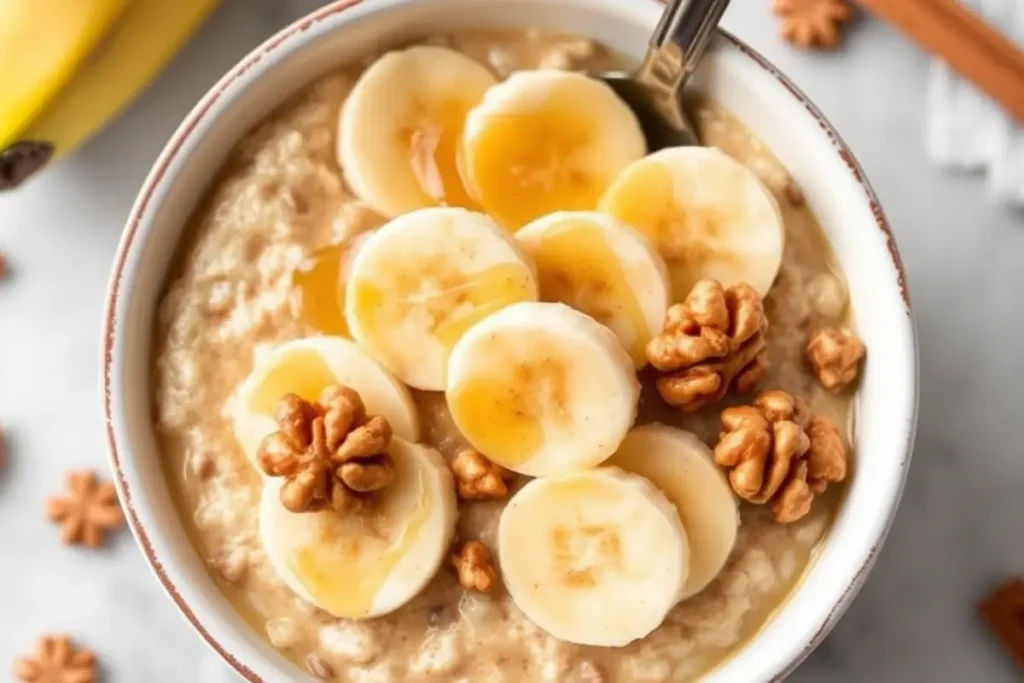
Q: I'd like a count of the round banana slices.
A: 10